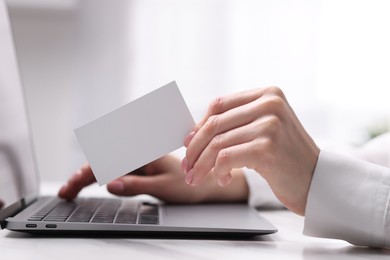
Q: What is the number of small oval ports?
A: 2